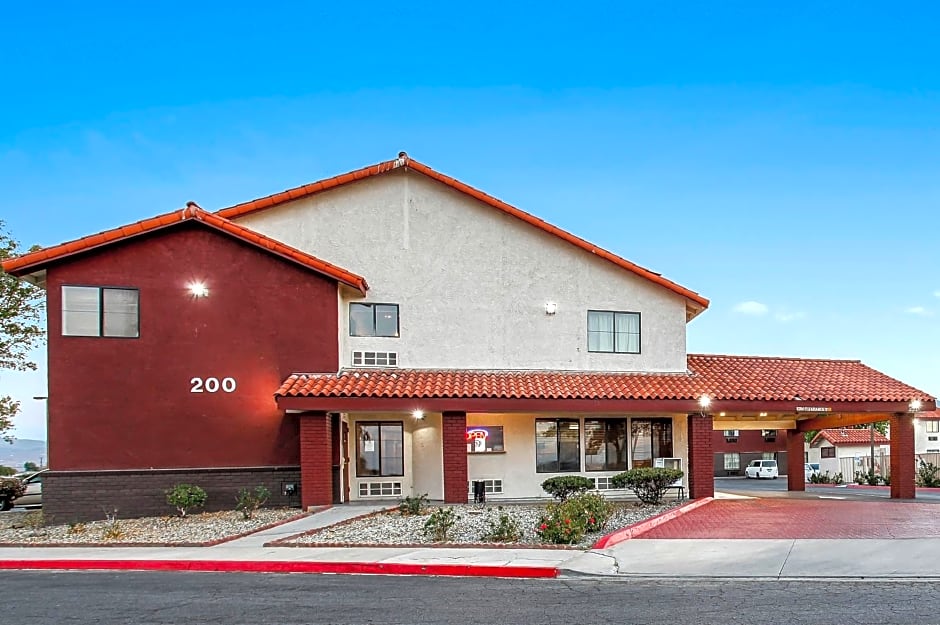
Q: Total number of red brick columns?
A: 5